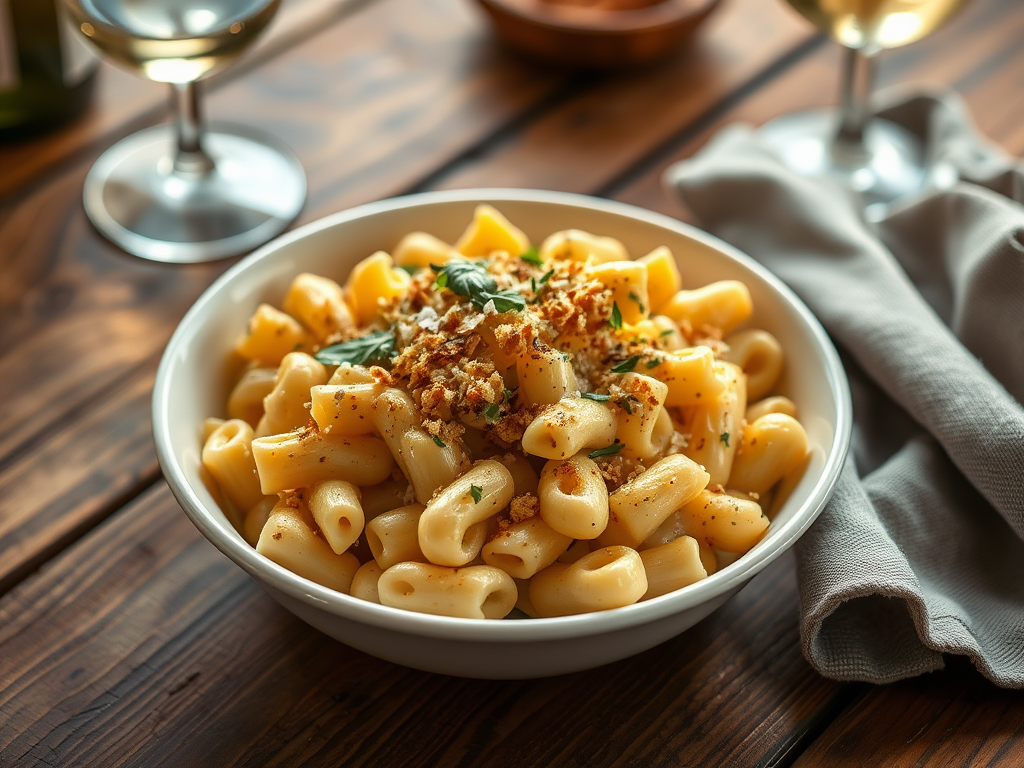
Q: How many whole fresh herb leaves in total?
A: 3